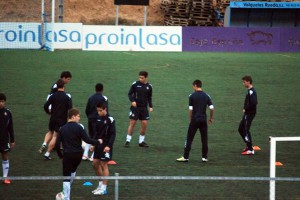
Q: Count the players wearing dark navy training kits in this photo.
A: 9